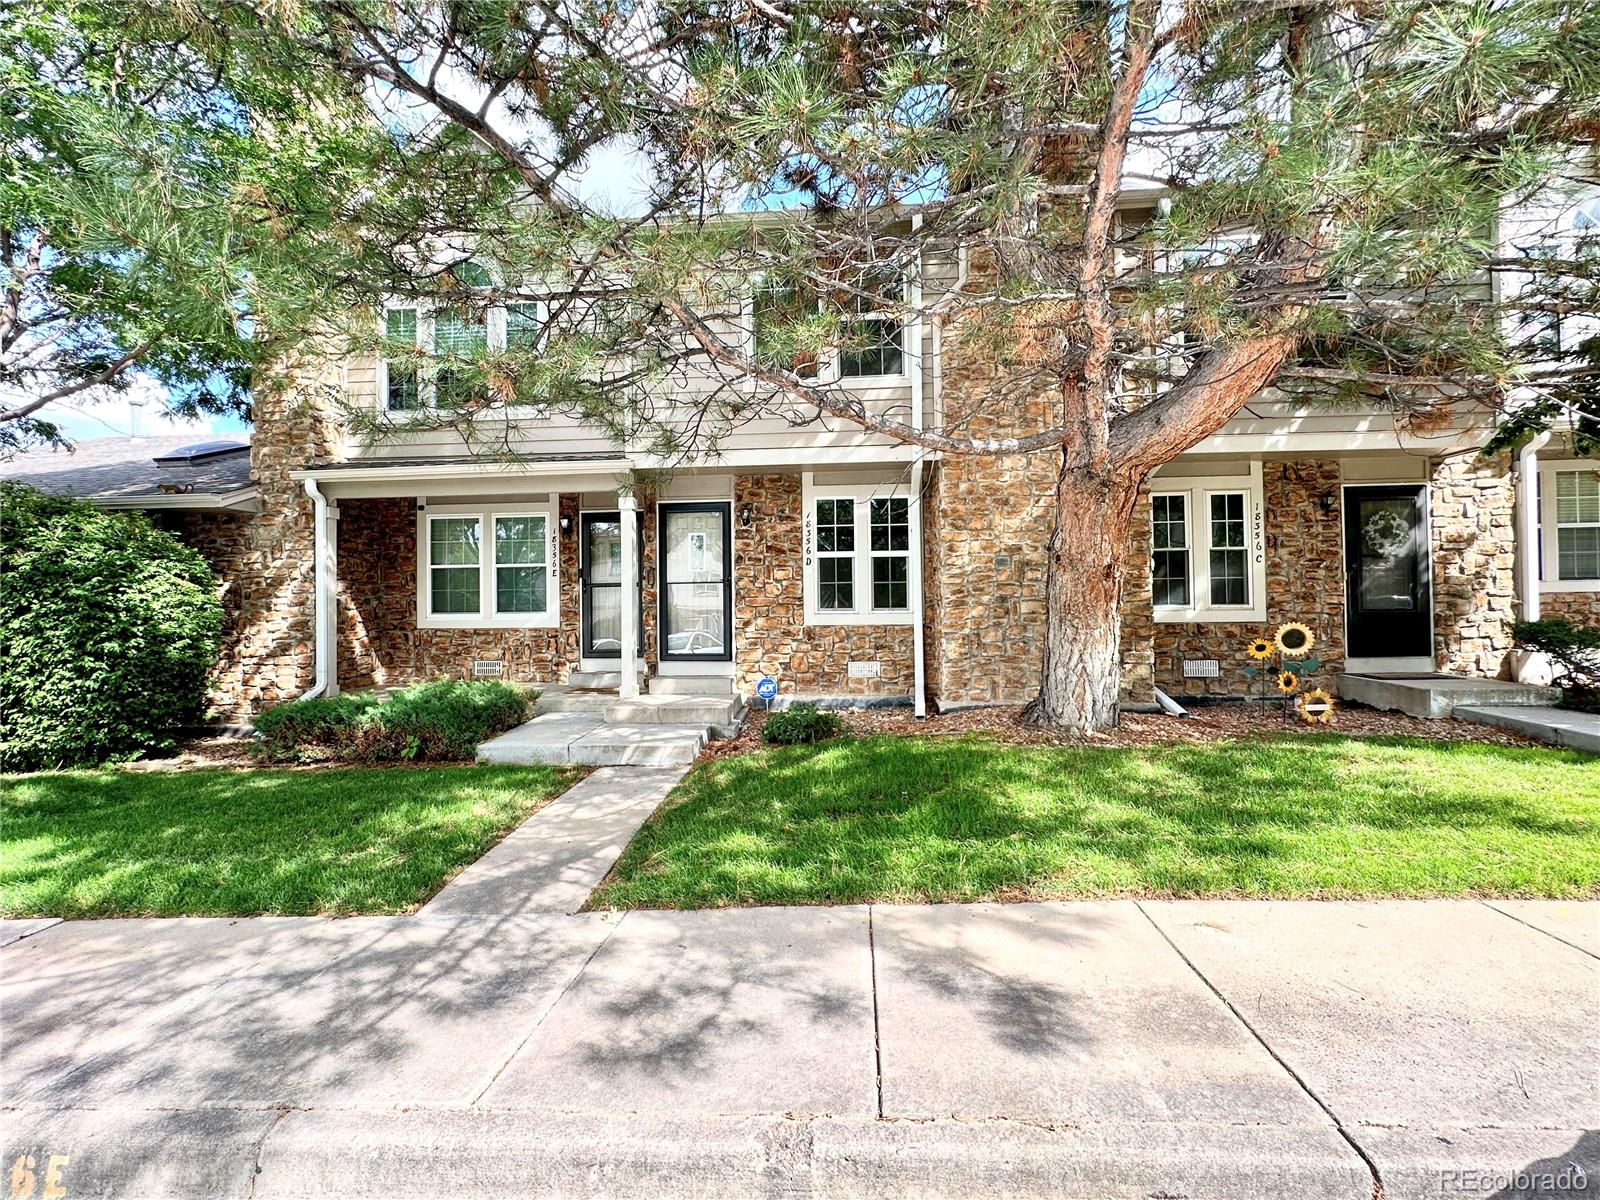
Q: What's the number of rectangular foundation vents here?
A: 3